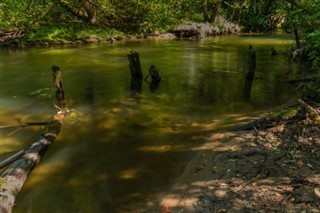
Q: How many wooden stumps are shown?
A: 4